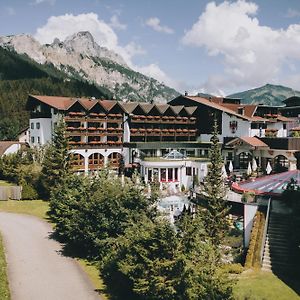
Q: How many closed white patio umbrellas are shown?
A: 5